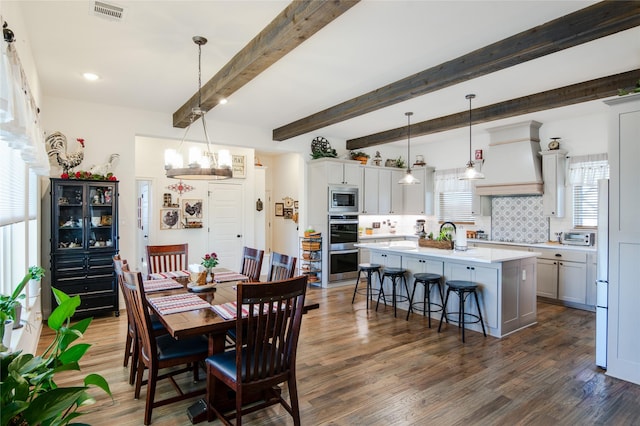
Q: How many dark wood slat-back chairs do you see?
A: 6